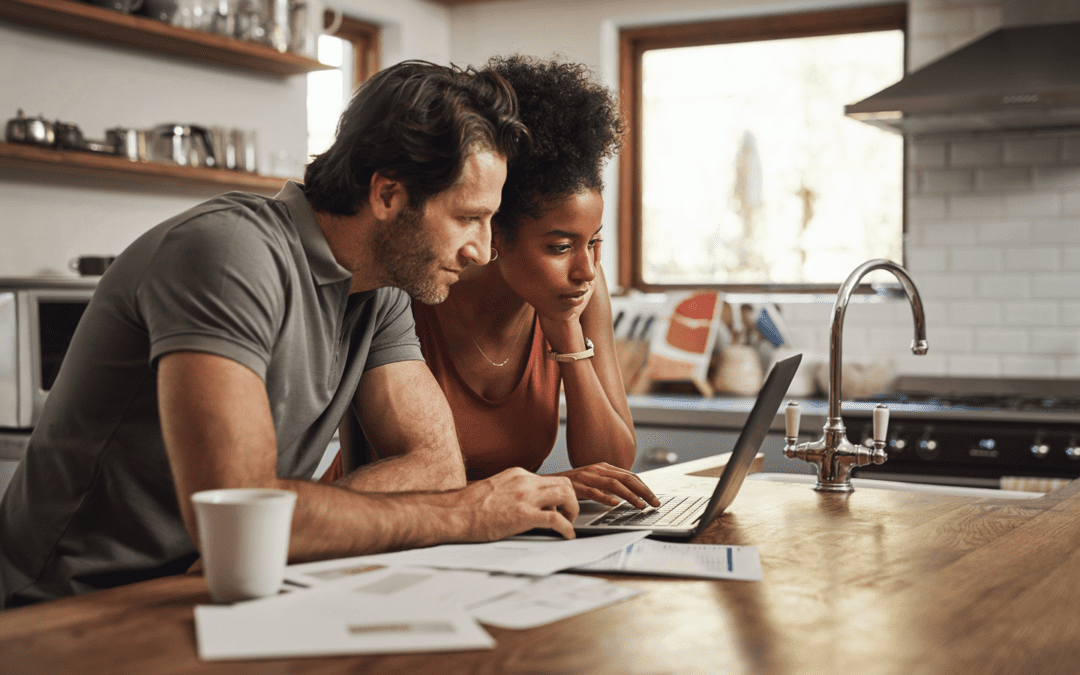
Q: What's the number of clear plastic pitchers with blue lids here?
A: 0